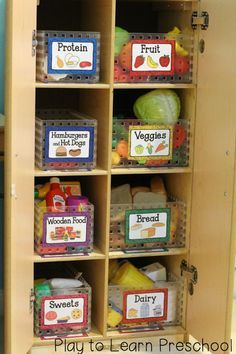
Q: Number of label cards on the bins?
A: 8